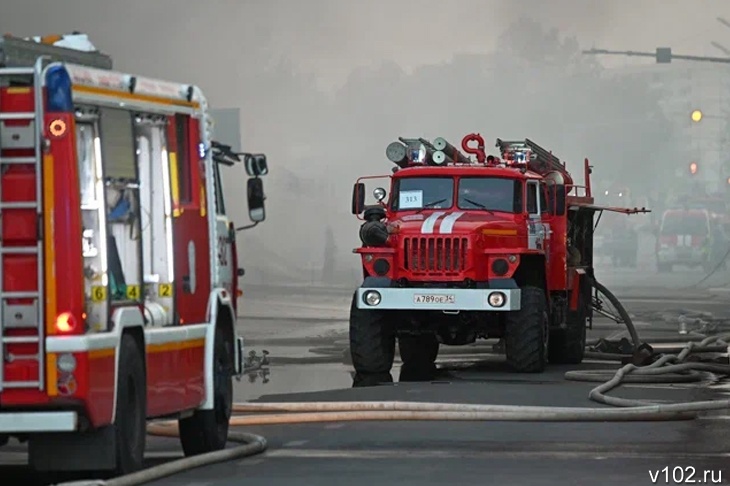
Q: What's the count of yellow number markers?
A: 3